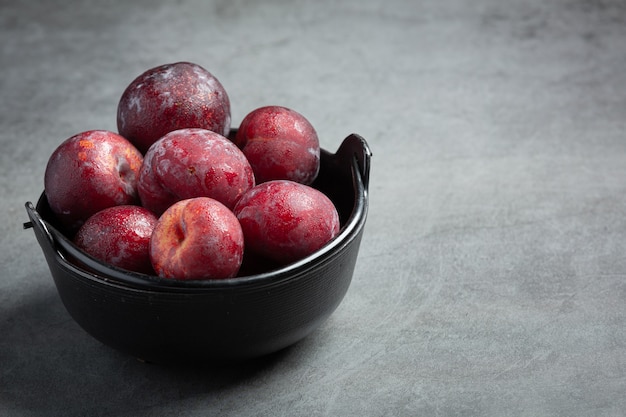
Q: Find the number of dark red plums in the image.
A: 7